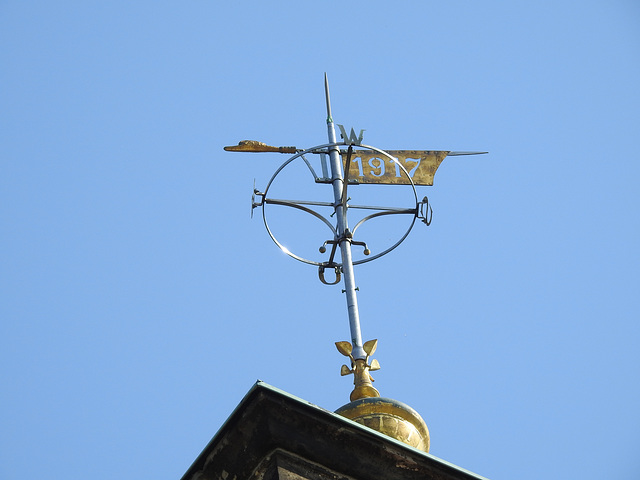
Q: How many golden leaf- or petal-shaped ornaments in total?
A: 4